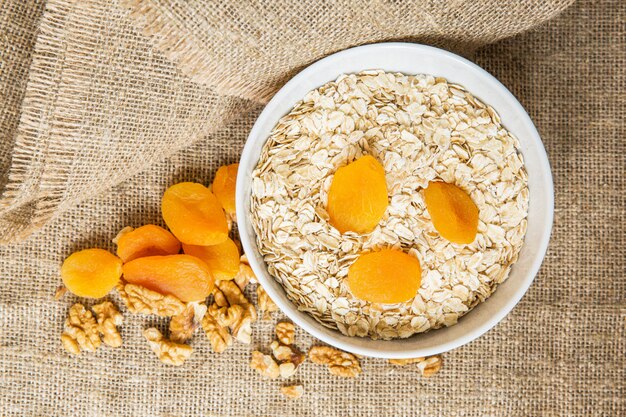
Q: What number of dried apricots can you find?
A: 9